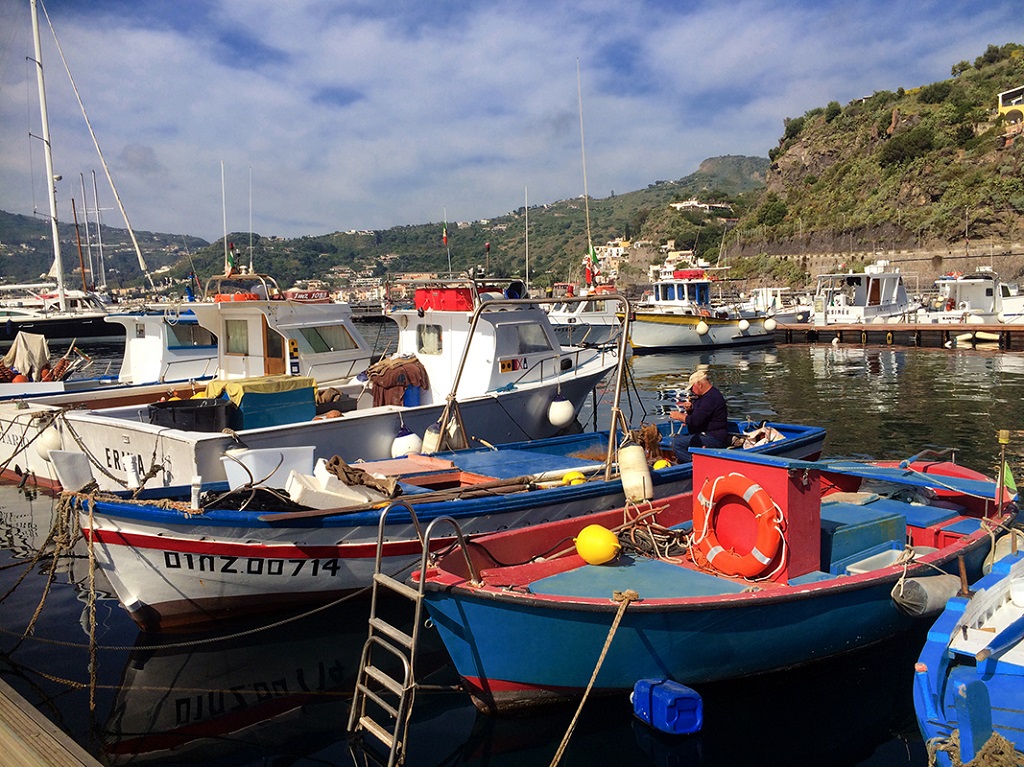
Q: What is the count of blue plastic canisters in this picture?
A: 1